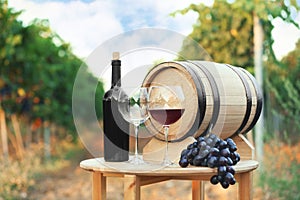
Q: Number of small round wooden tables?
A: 1